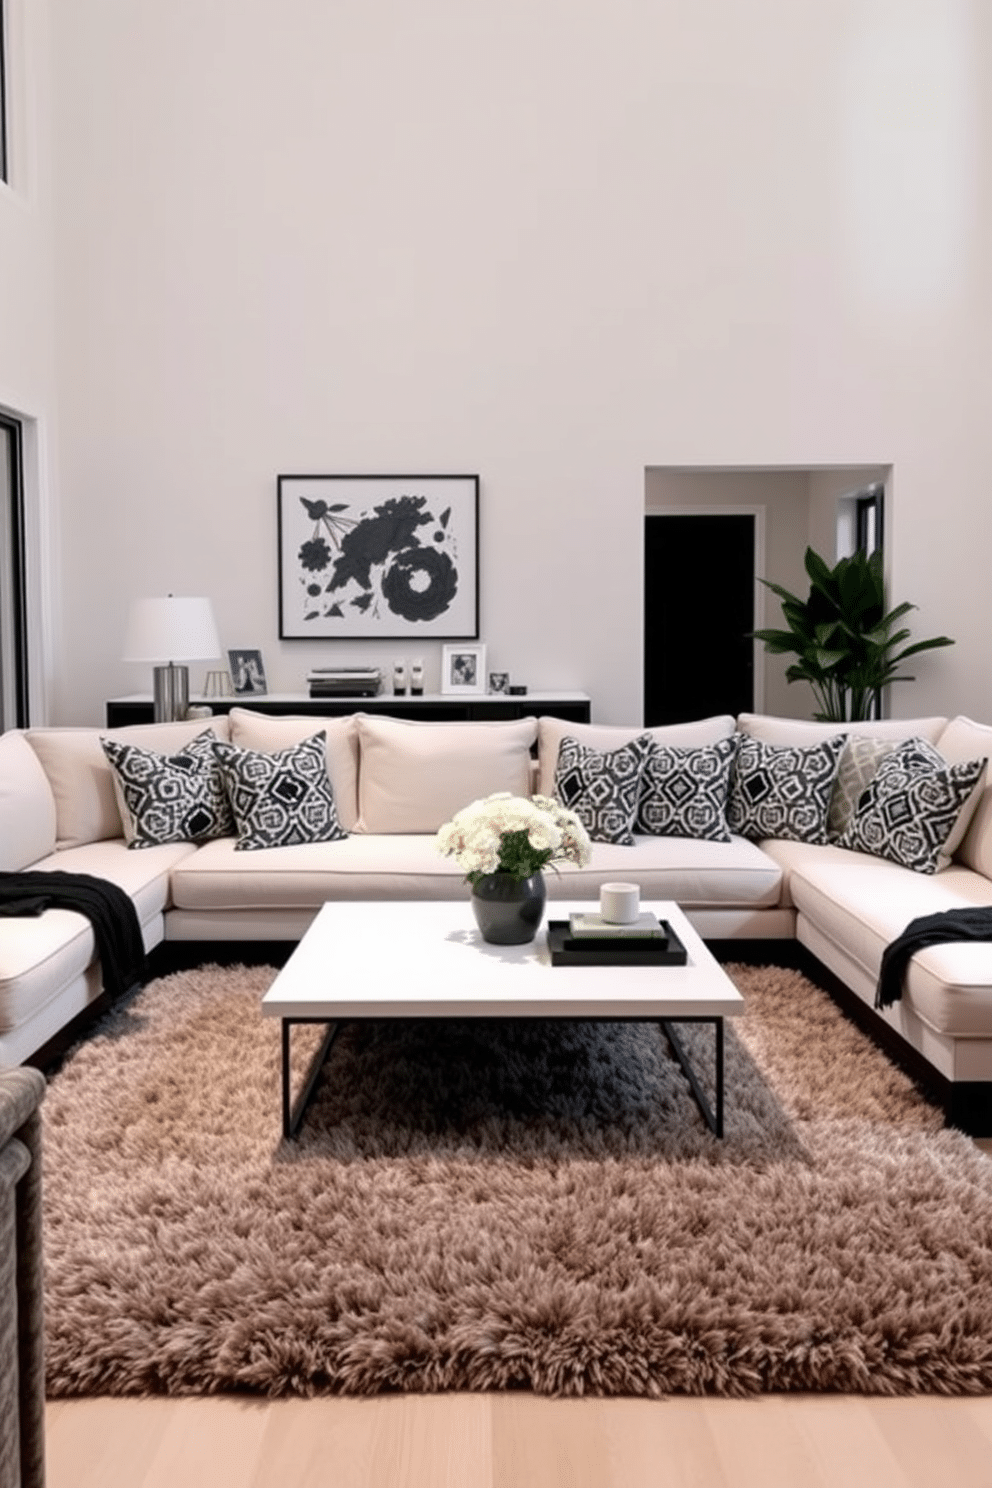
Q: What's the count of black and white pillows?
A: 6